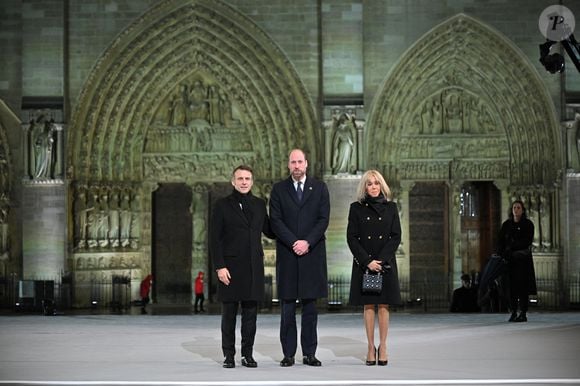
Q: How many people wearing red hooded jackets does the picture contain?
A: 2